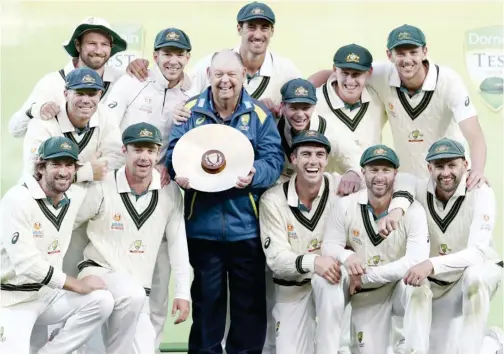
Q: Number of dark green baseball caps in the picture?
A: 11